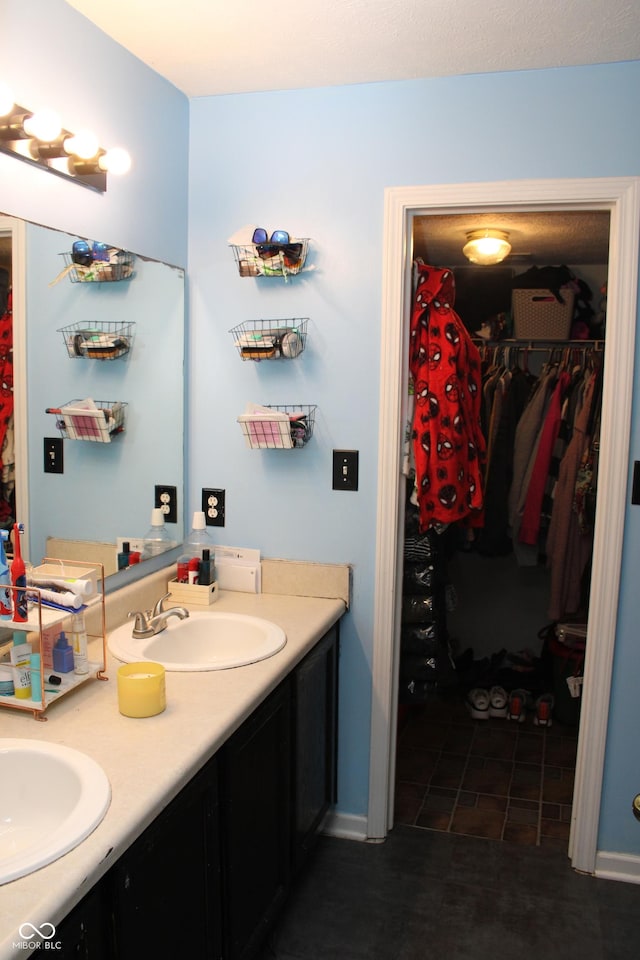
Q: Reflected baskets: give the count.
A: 3